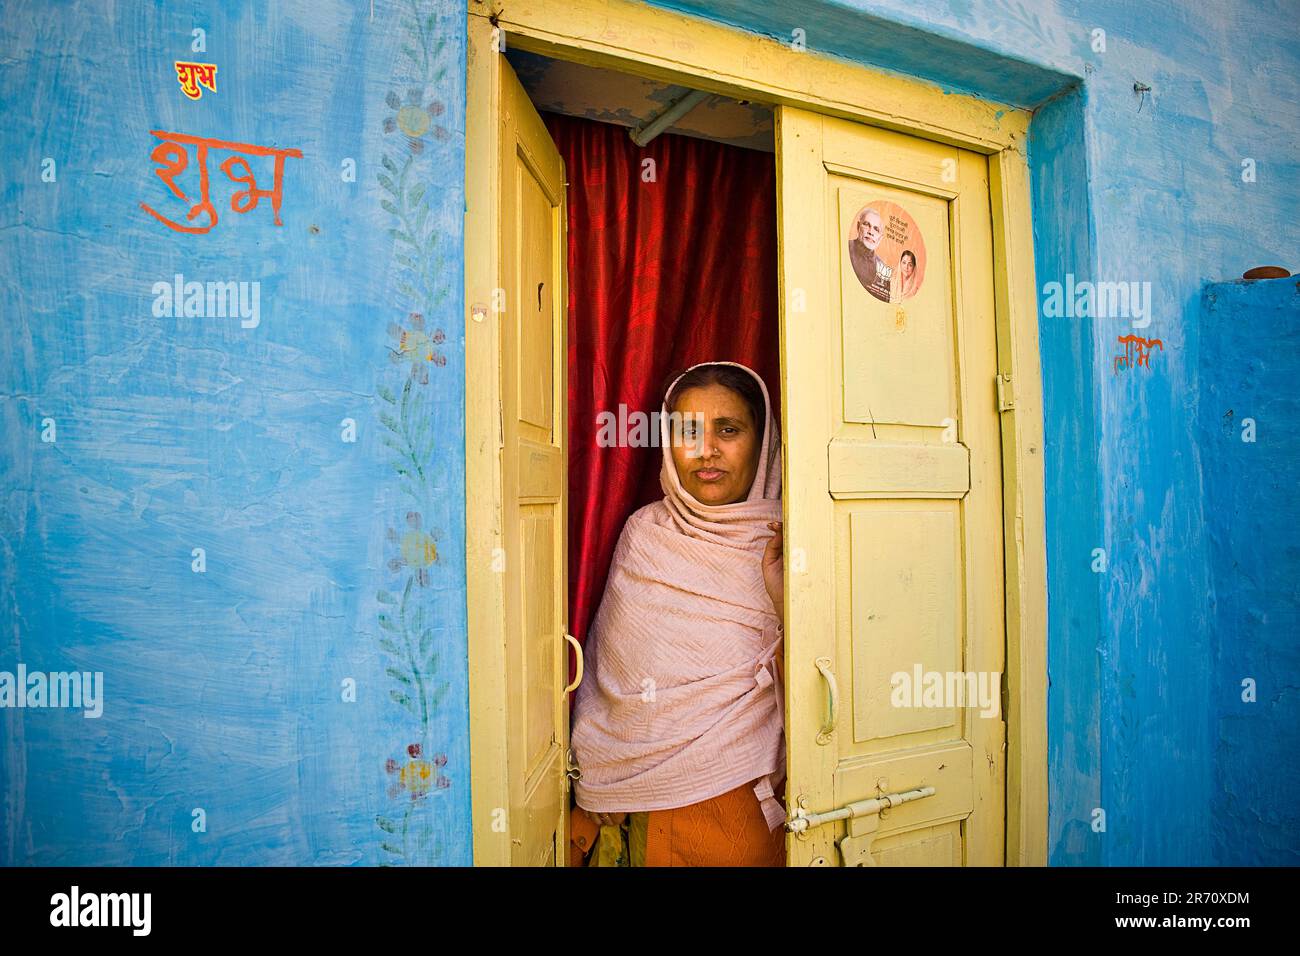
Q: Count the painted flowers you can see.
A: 4